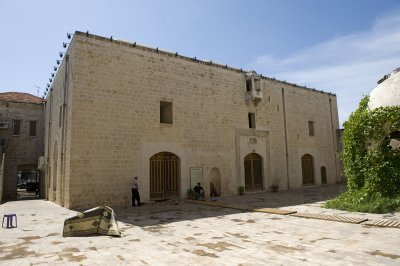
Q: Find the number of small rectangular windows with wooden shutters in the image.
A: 2